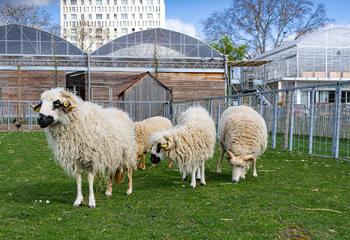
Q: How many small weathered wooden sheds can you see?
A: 1